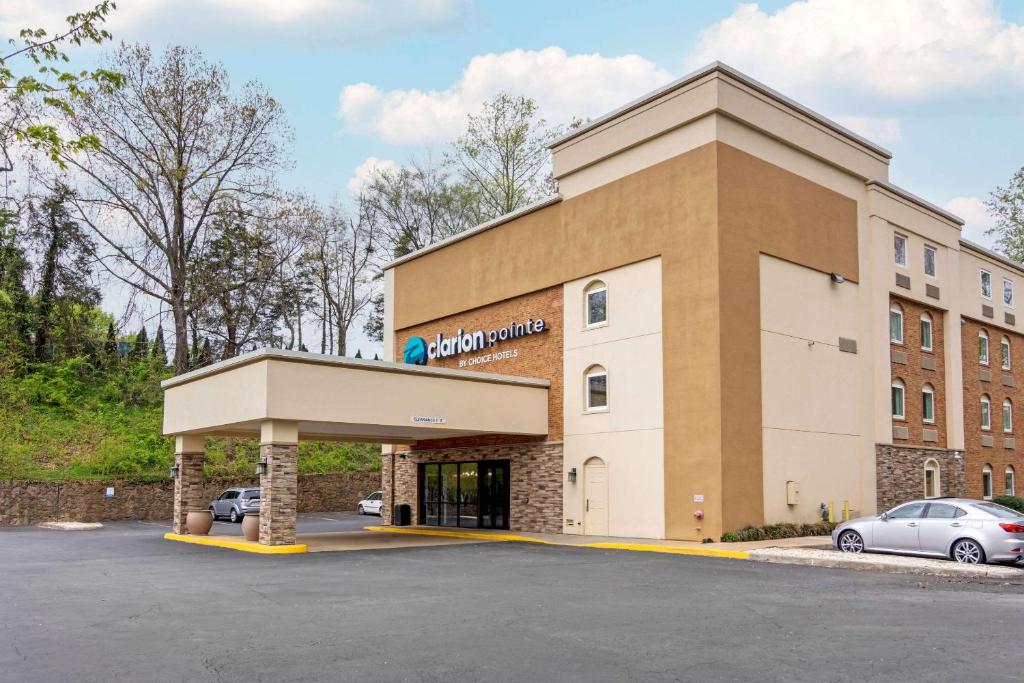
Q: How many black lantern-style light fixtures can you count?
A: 3